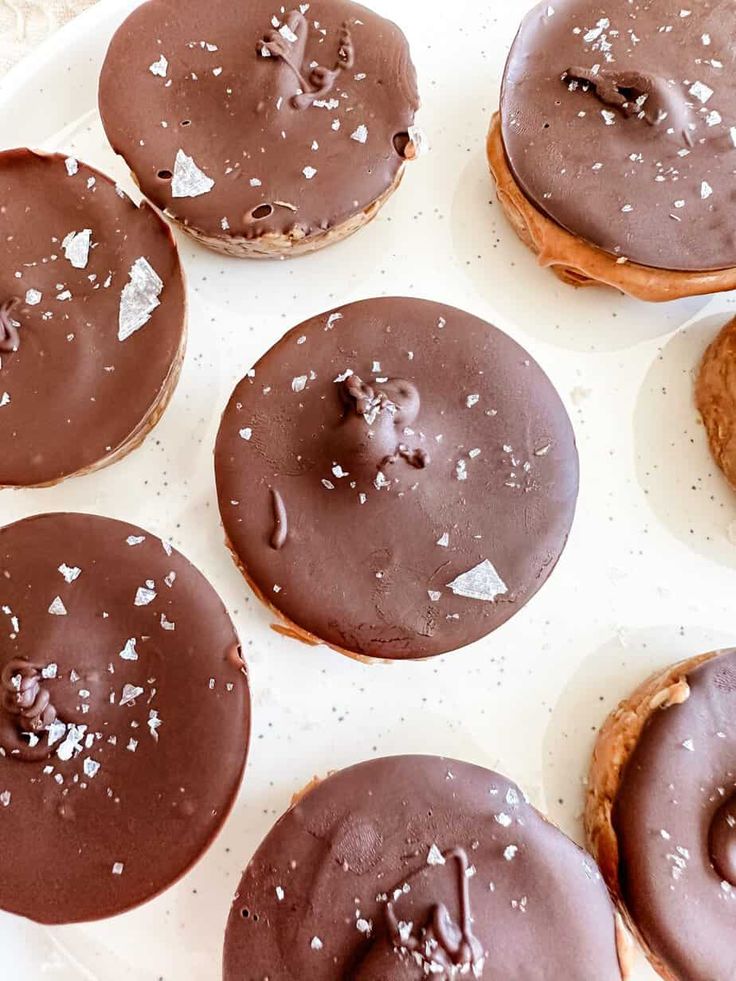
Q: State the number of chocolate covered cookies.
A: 7